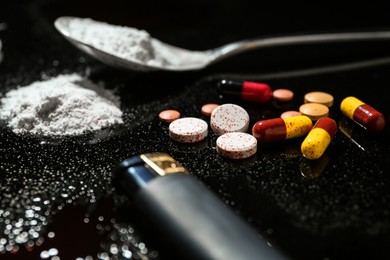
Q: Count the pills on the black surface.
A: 13